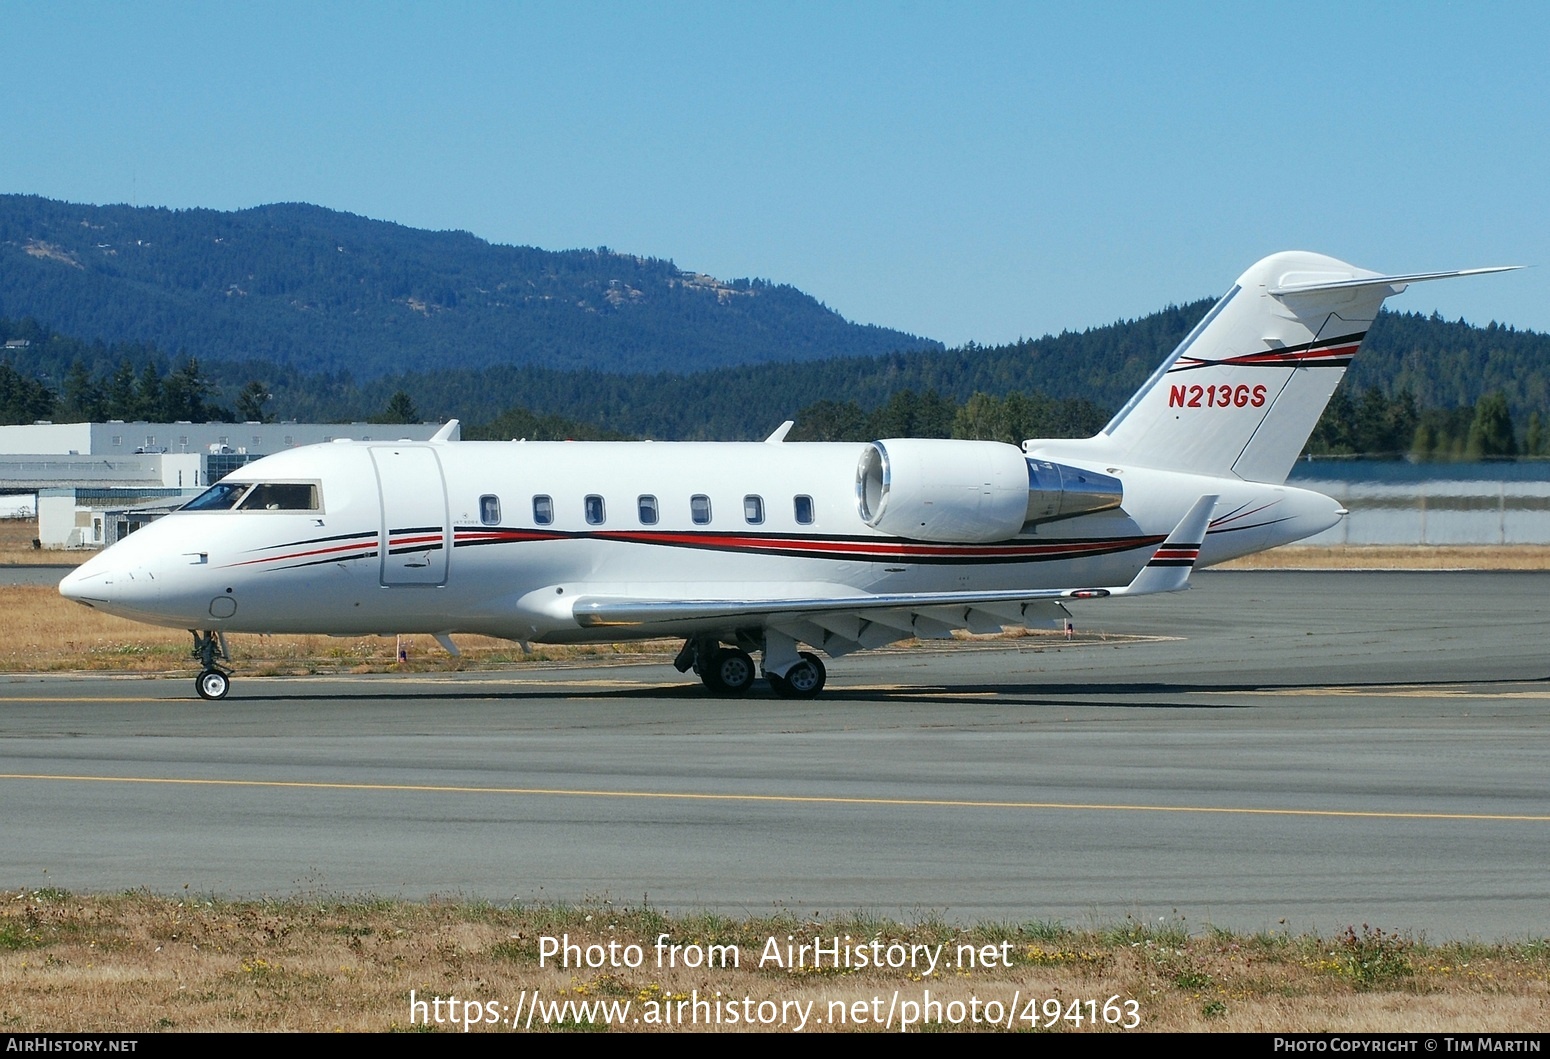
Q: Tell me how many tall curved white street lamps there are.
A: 0